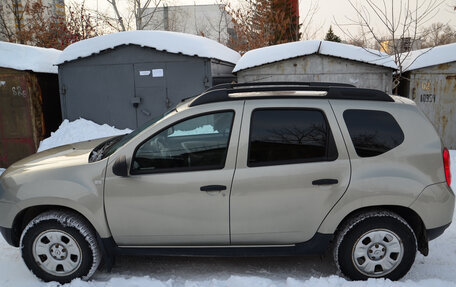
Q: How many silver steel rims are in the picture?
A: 2